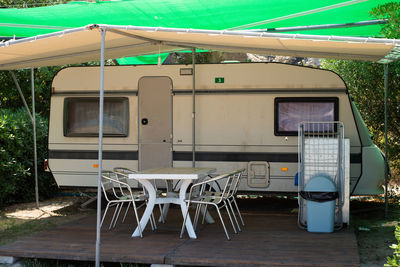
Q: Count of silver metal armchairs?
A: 4